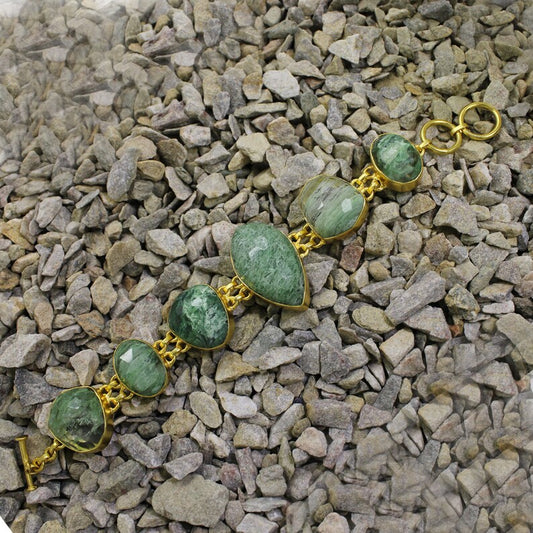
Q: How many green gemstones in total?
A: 6